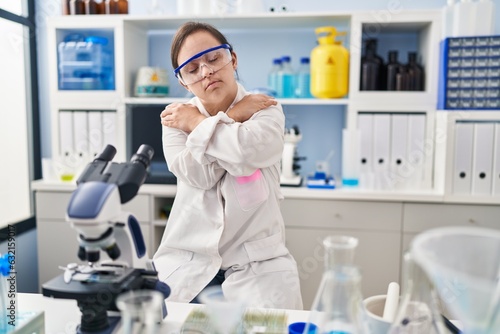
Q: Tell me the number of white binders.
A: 11